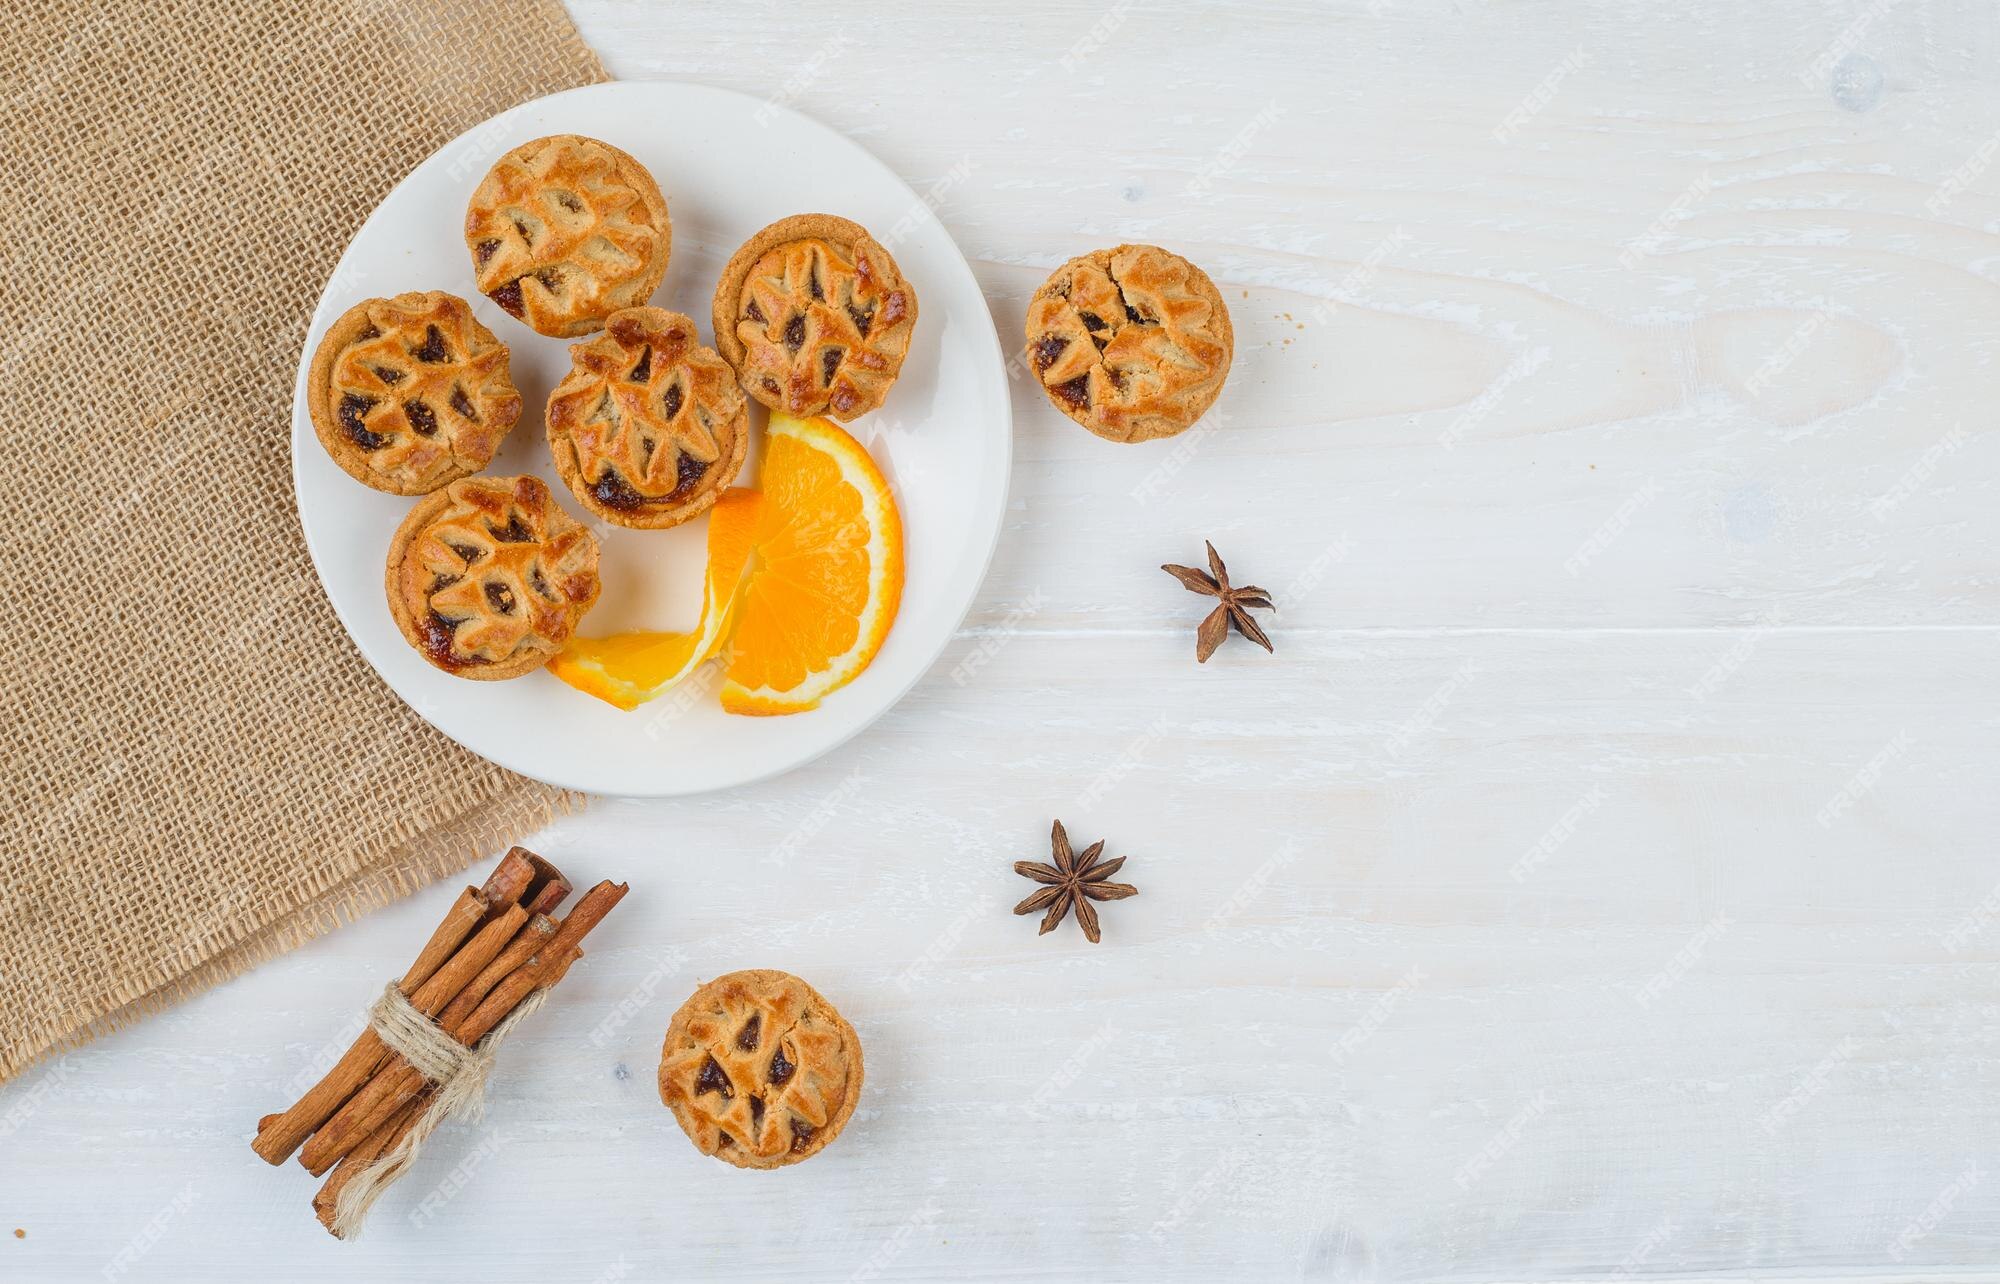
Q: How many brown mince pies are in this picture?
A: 7